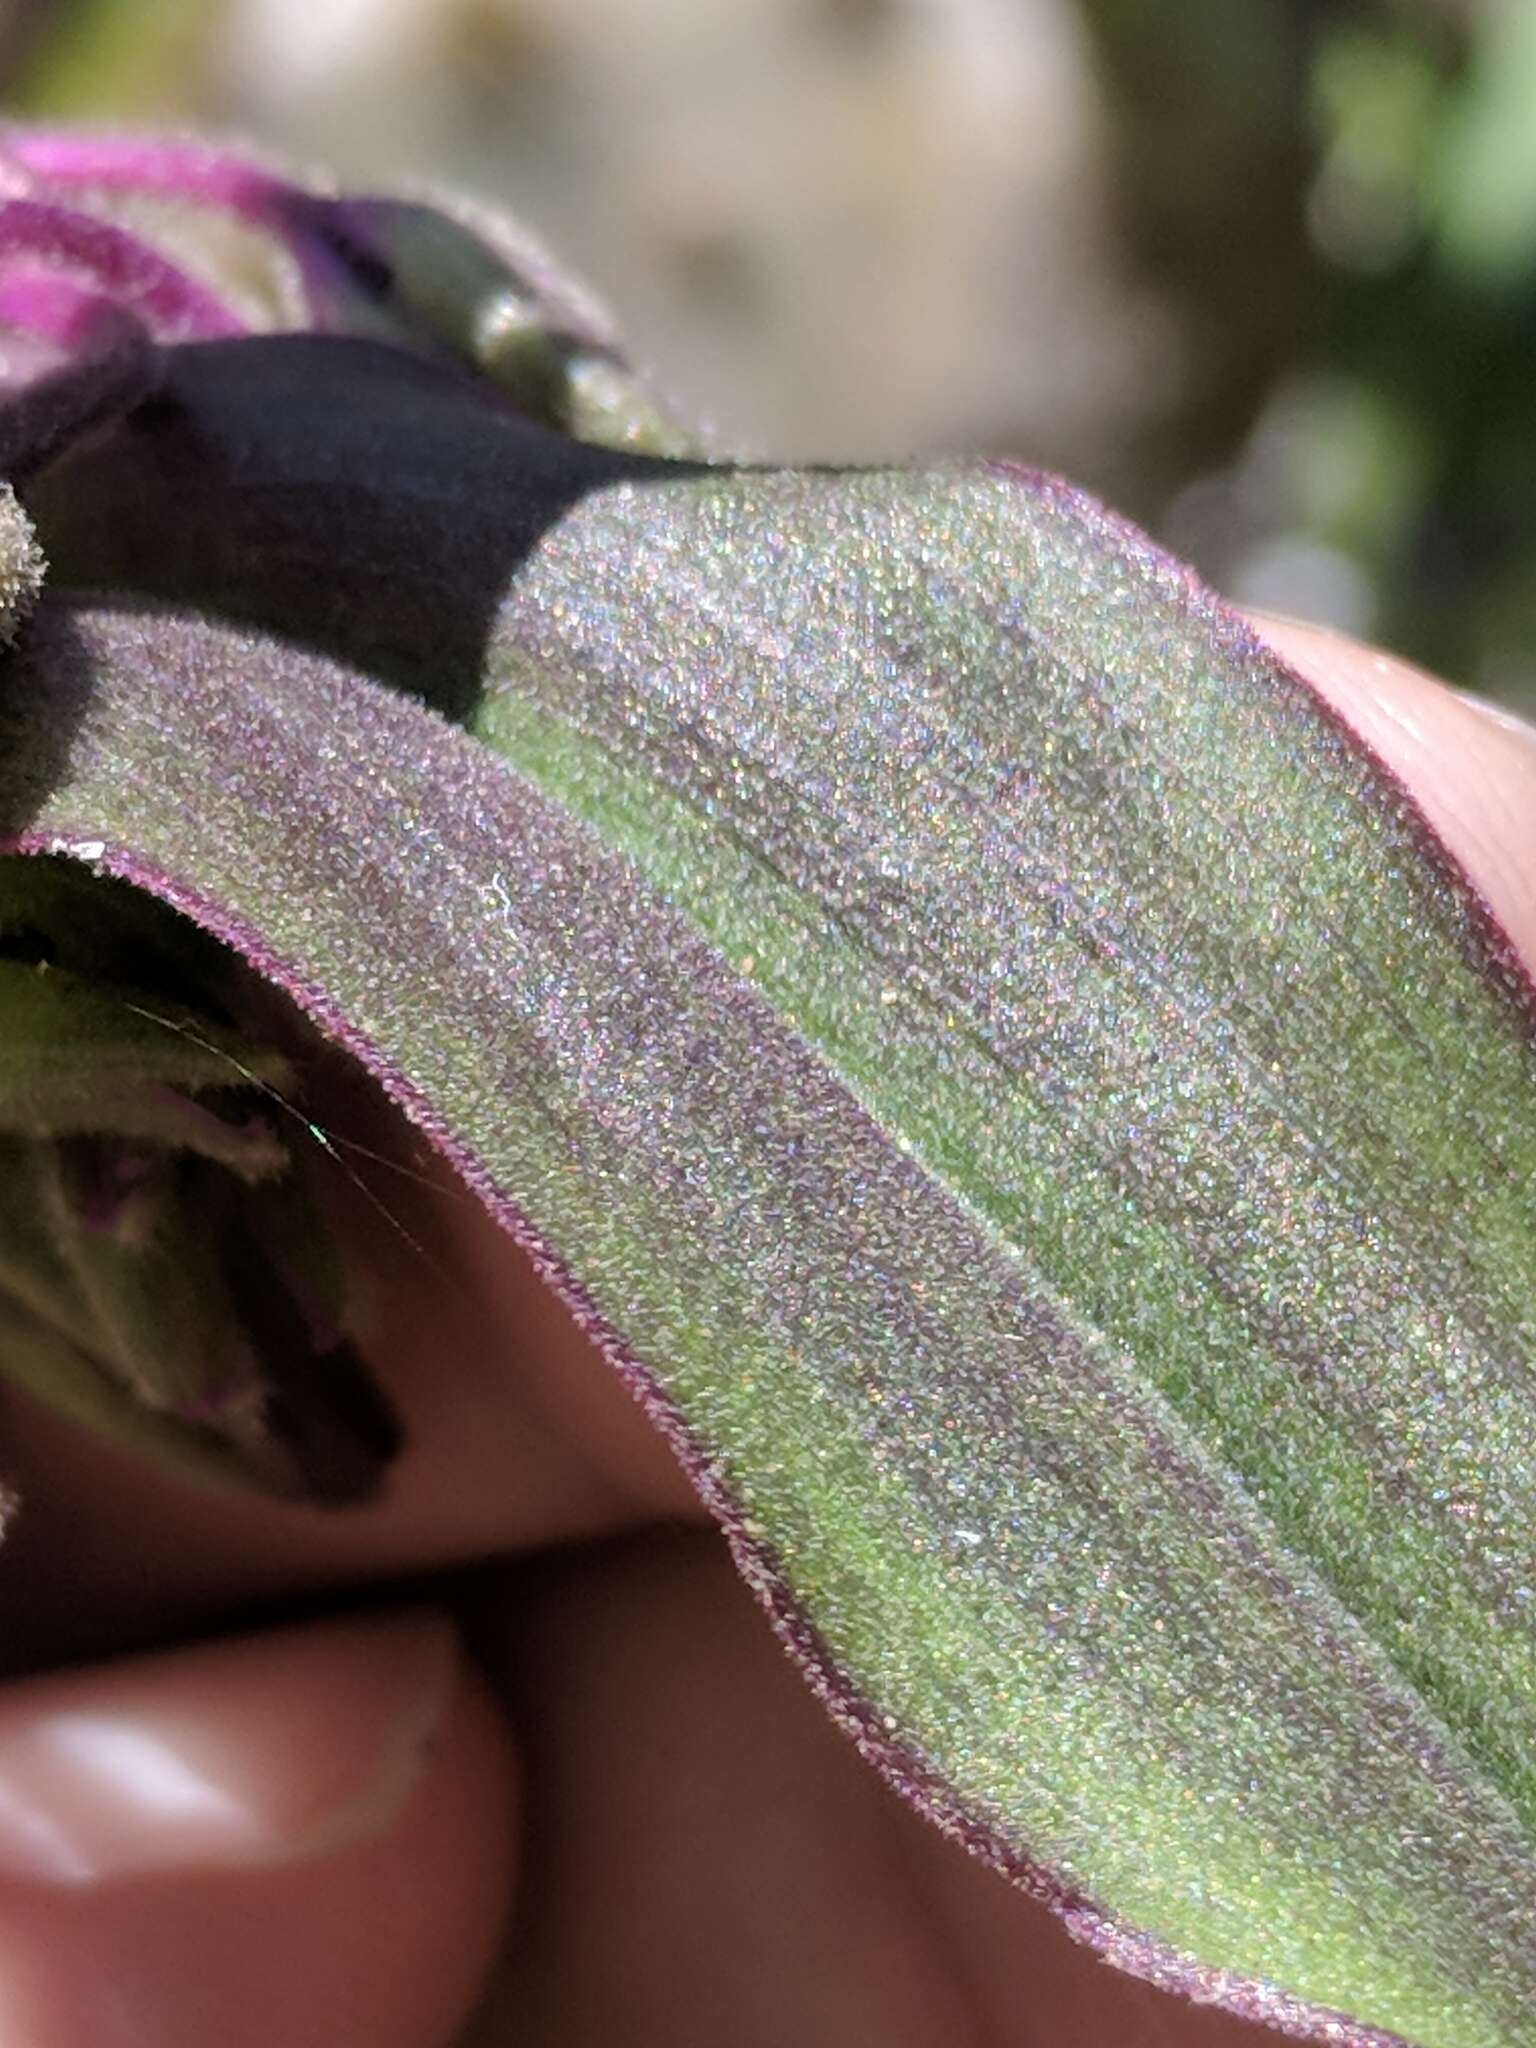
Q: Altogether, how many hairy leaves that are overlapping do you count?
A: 2